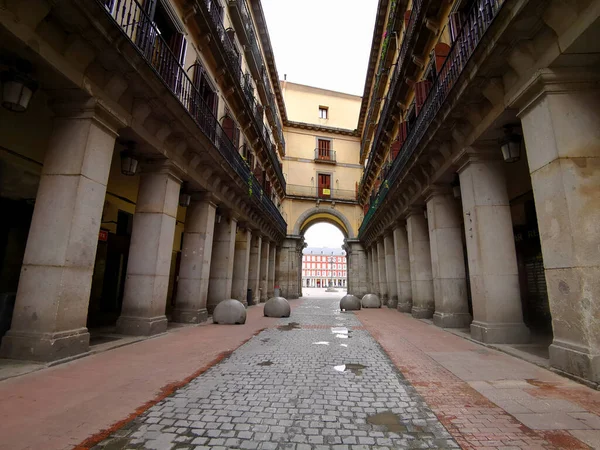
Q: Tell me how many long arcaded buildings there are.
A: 2